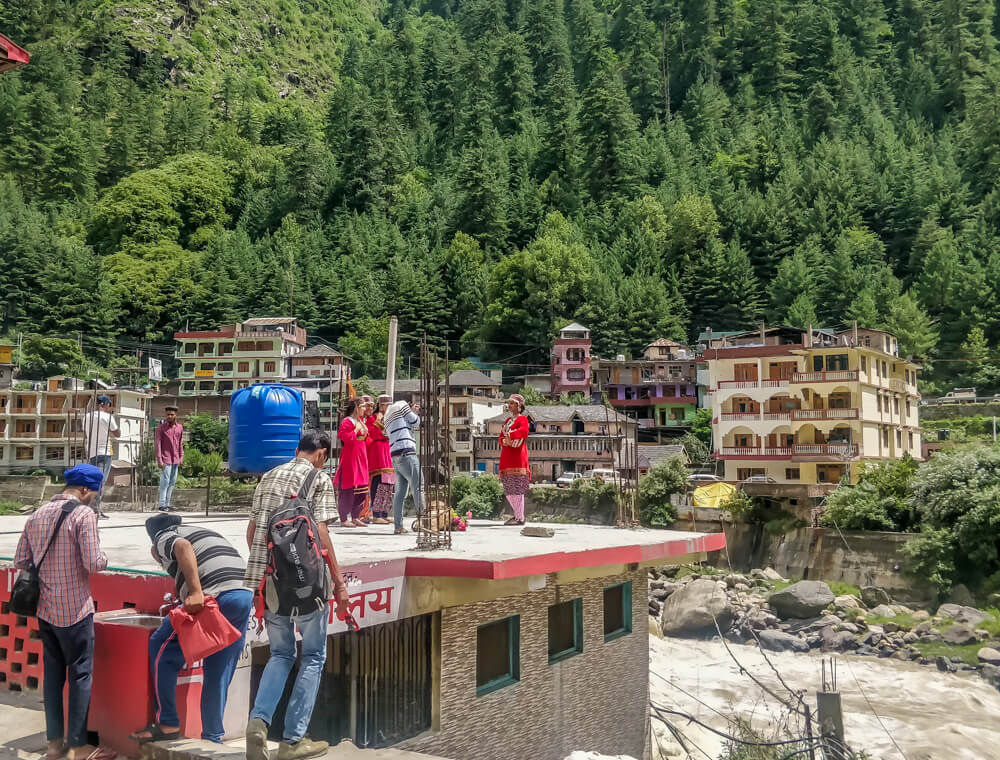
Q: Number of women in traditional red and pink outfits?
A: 4